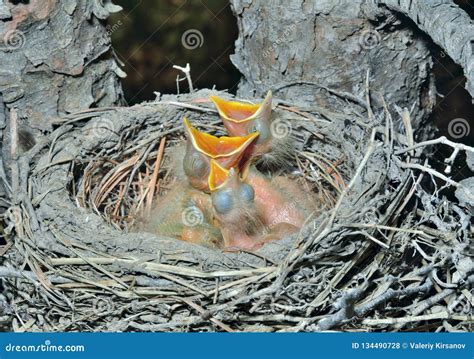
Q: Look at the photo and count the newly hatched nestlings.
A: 3